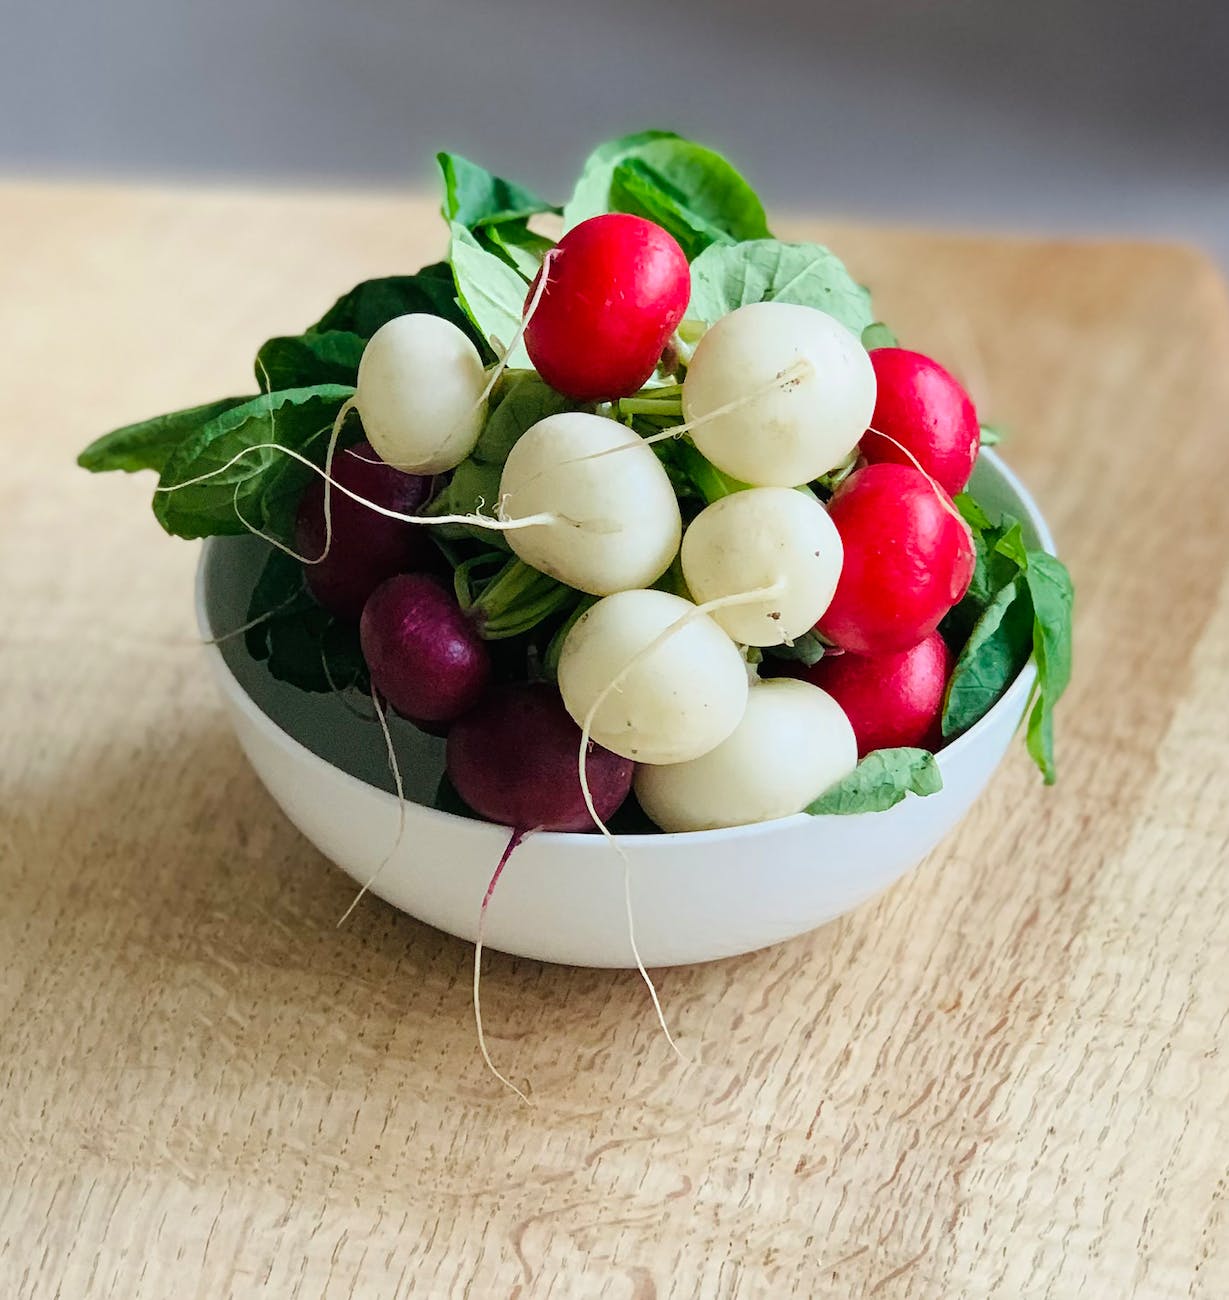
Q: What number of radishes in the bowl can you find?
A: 13